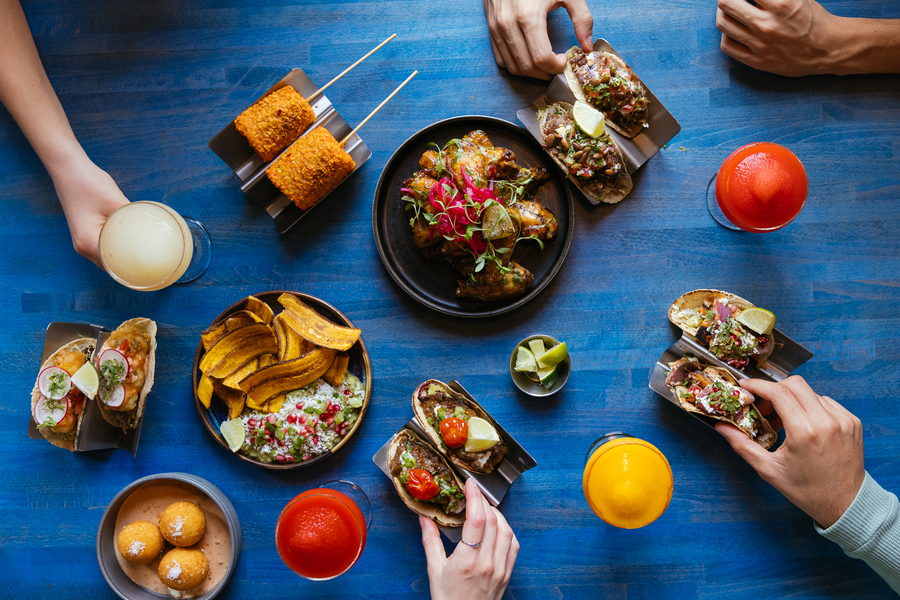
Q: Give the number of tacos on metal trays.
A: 8